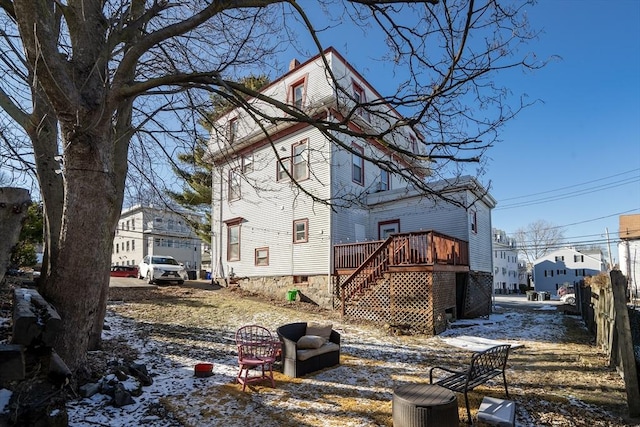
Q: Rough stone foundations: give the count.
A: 1